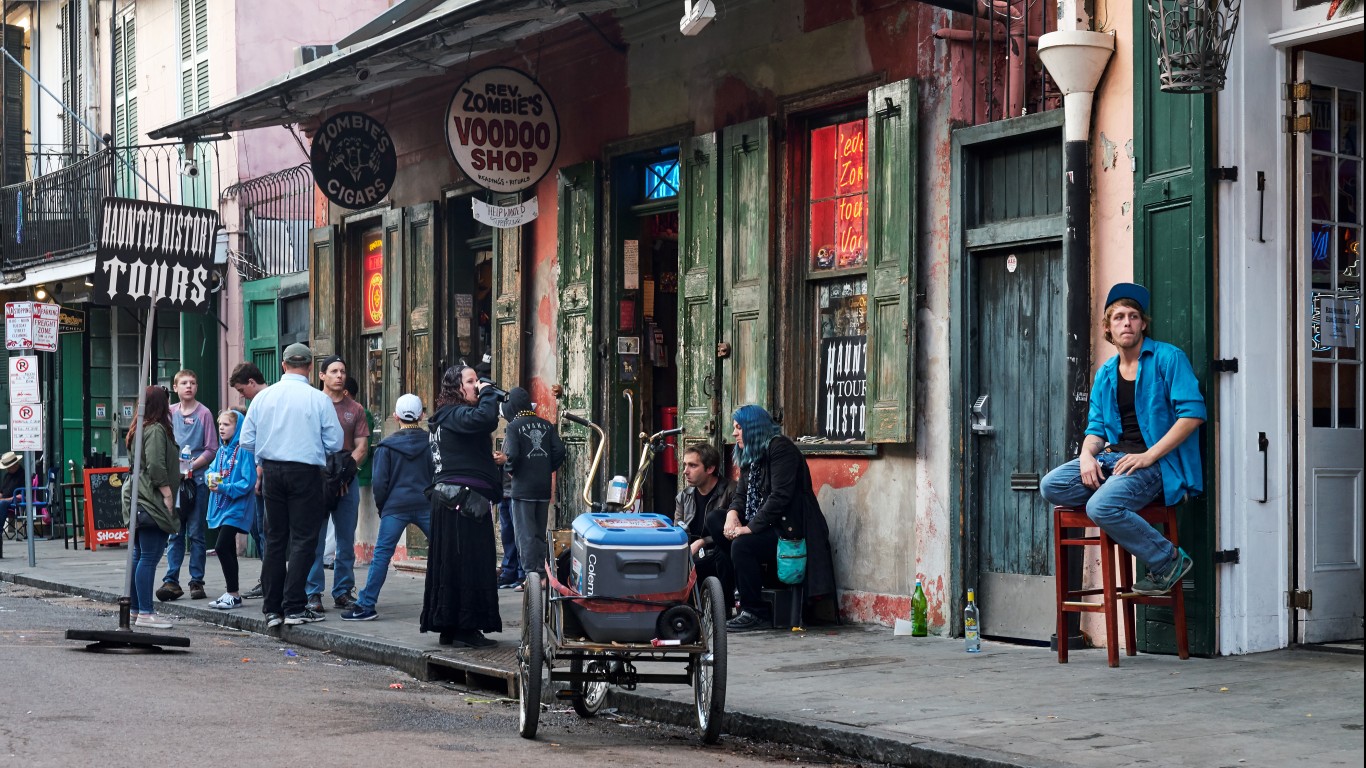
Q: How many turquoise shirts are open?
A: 1